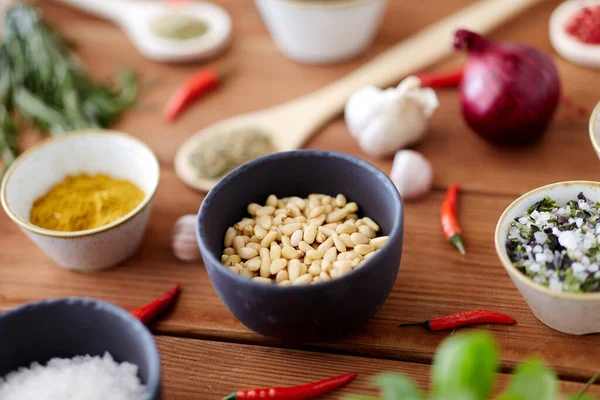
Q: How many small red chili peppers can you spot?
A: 6